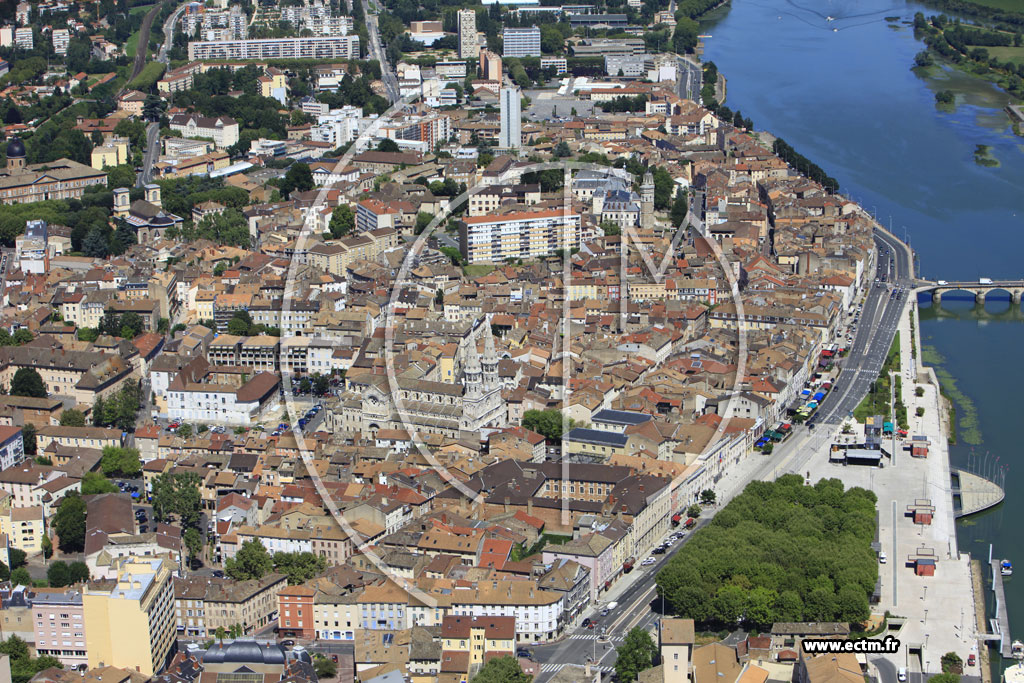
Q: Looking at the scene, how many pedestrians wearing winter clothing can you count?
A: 0